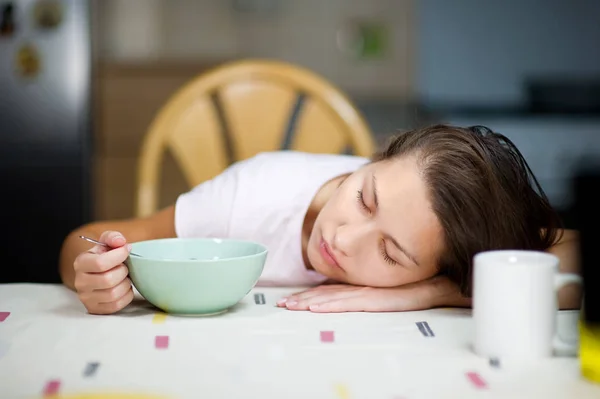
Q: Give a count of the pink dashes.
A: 5